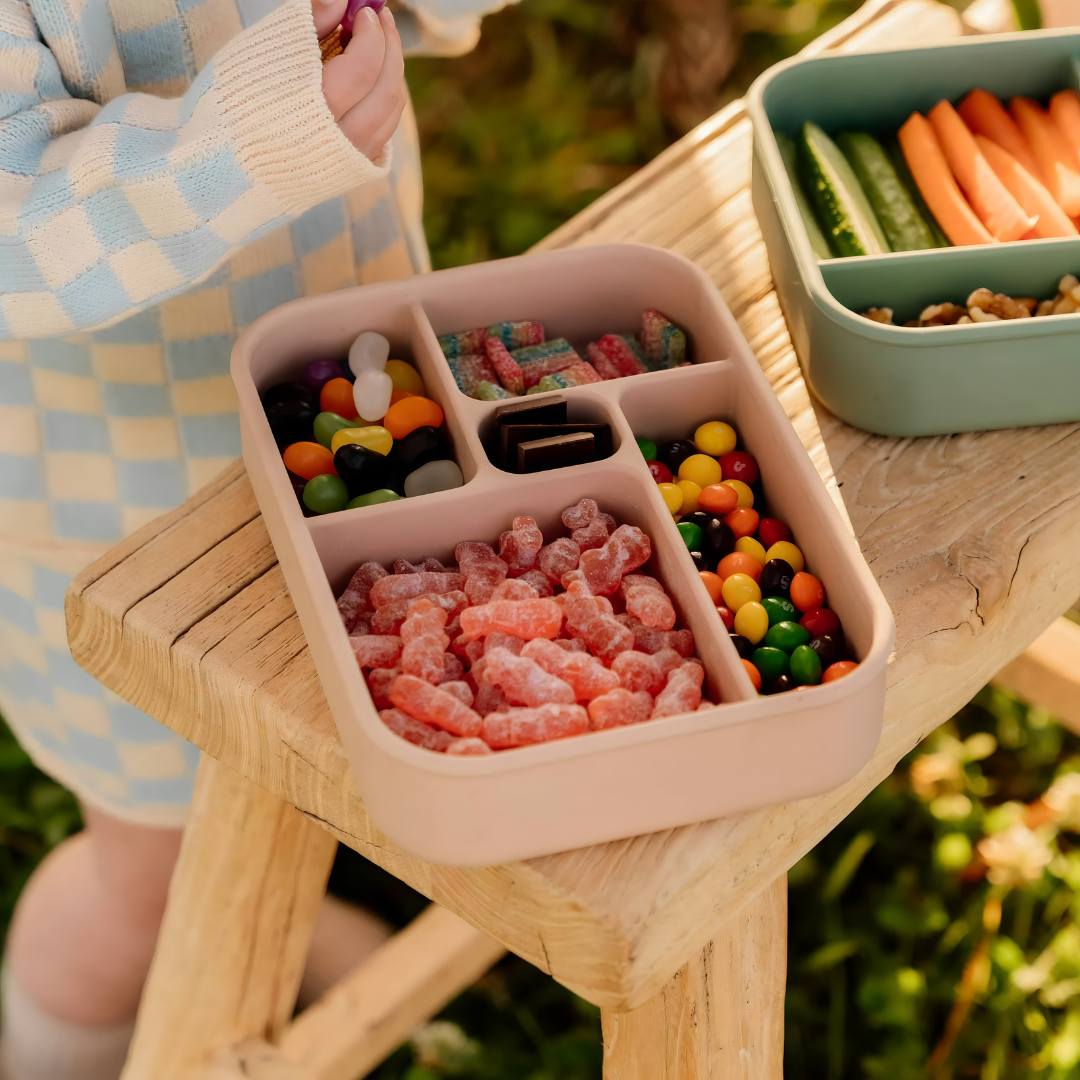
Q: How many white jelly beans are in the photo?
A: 3